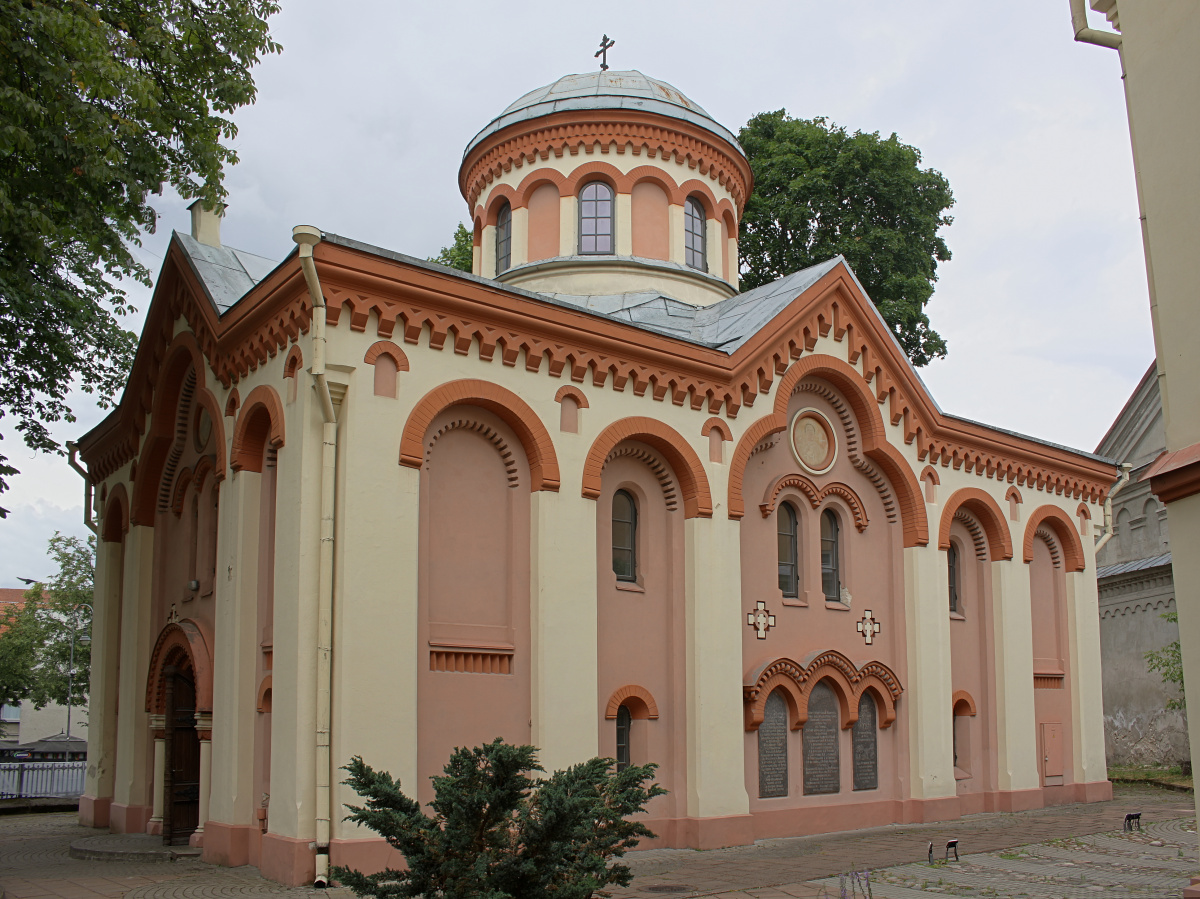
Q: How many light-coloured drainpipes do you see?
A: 4